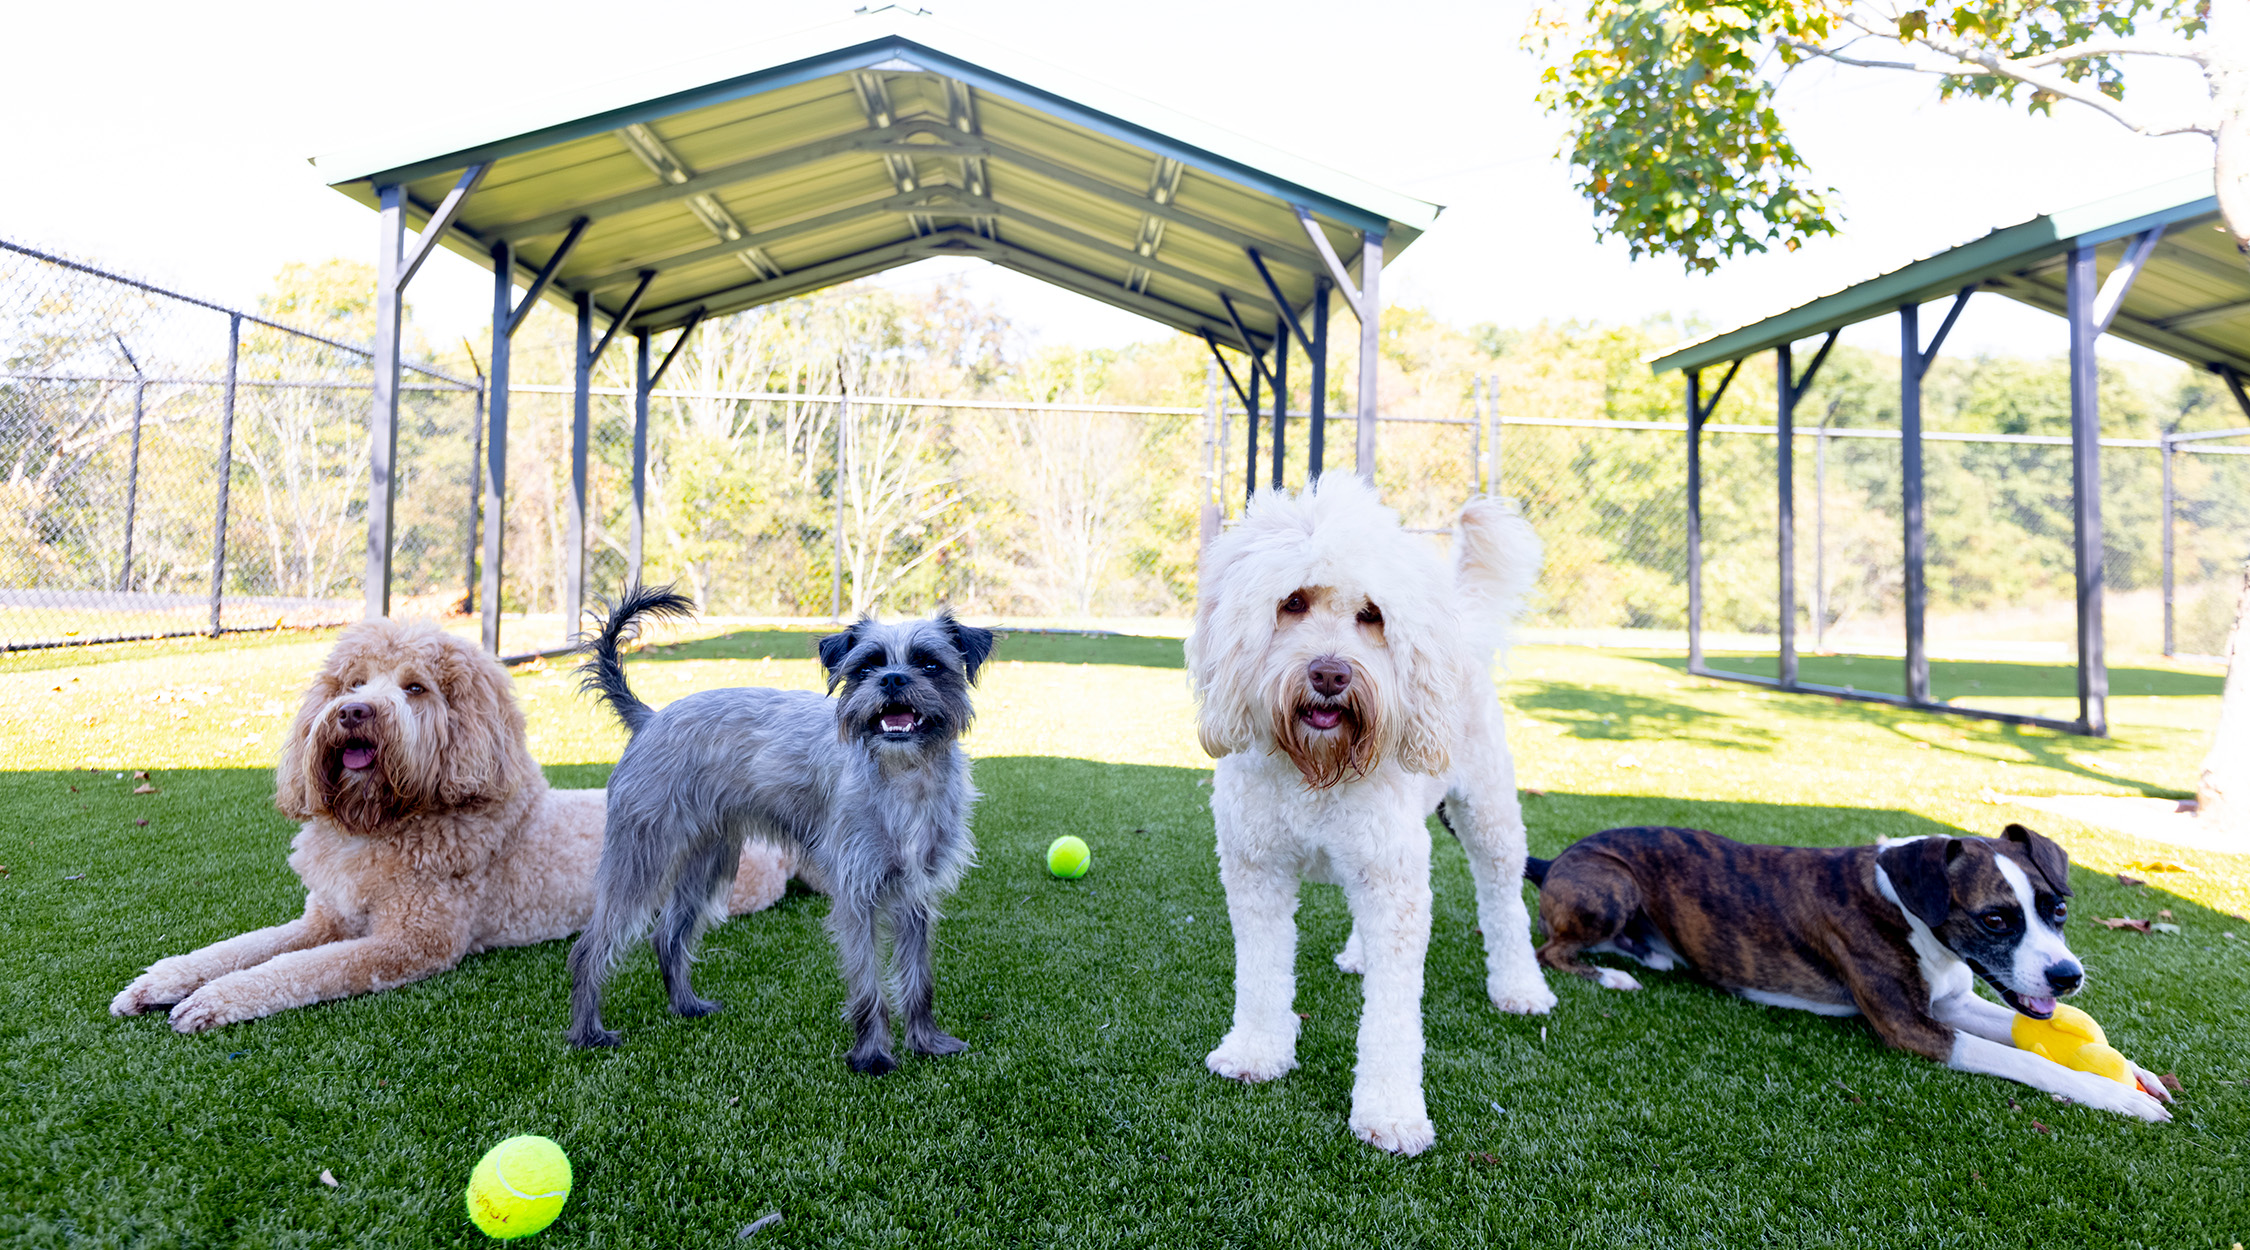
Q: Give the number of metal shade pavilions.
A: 2